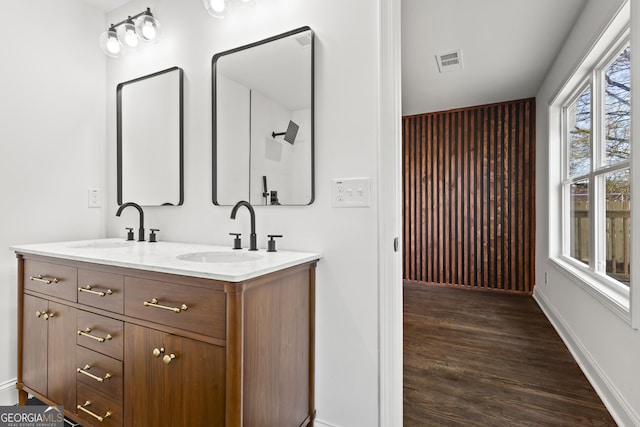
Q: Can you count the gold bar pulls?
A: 6